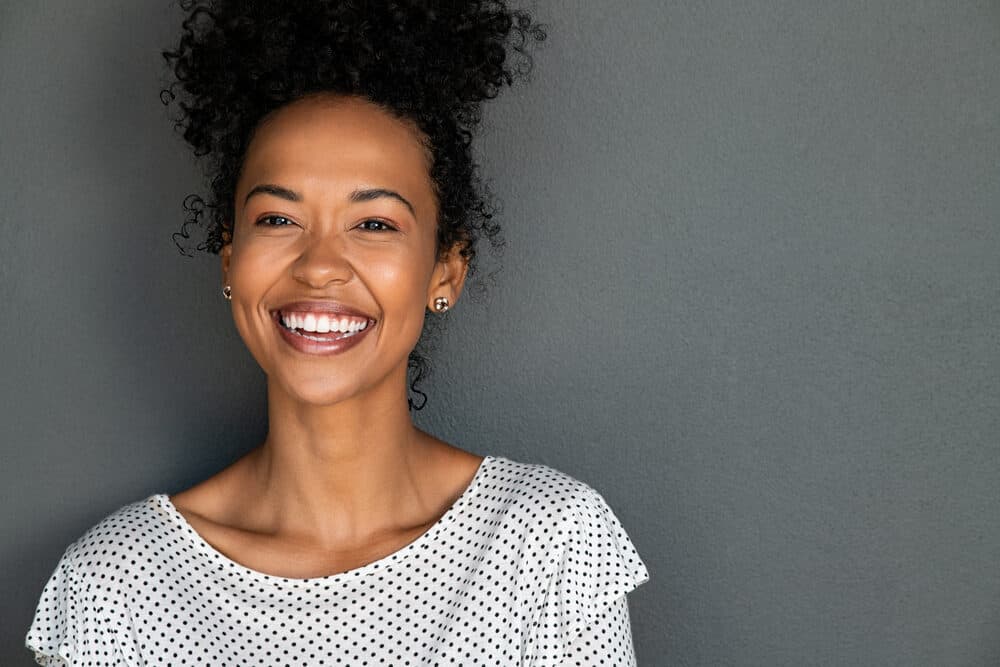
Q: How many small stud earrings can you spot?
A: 2